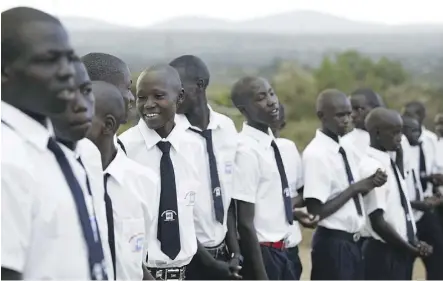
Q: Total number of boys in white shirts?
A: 14